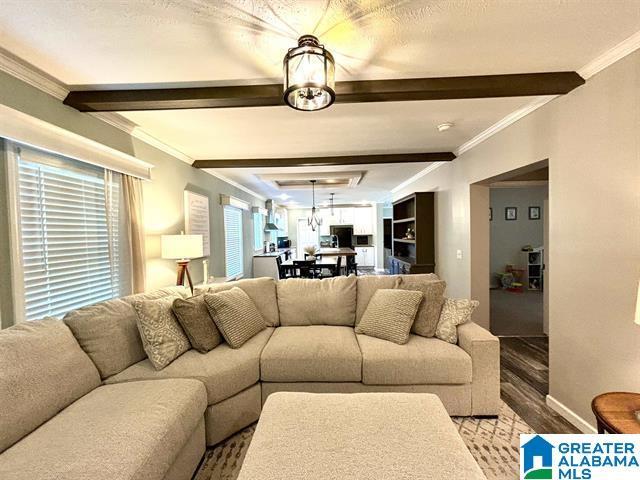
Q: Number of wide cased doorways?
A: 1